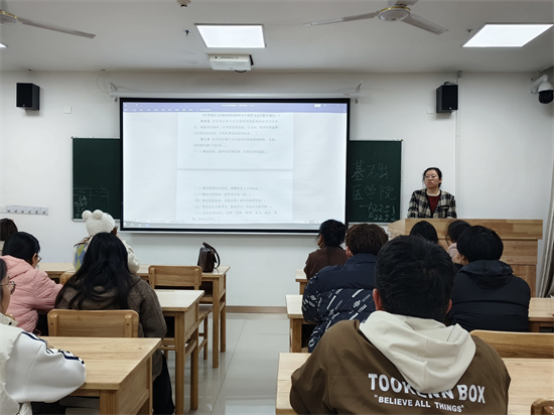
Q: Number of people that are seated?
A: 11